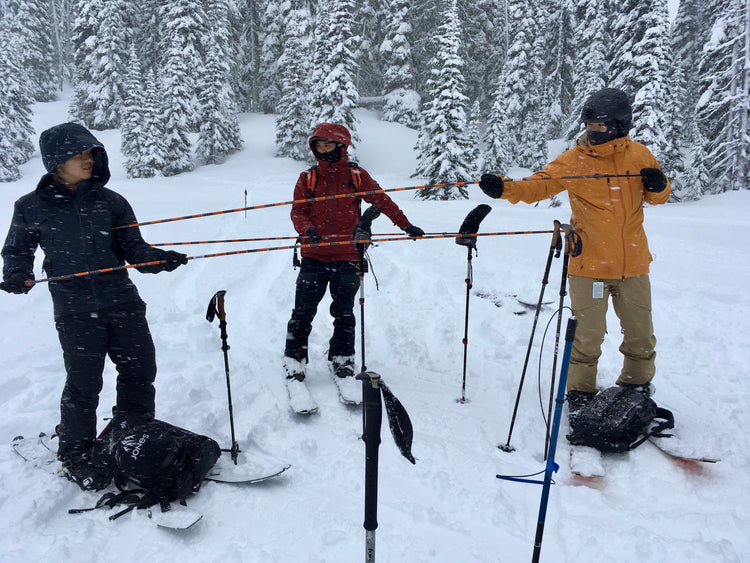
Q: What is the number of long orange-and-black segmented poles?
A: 3